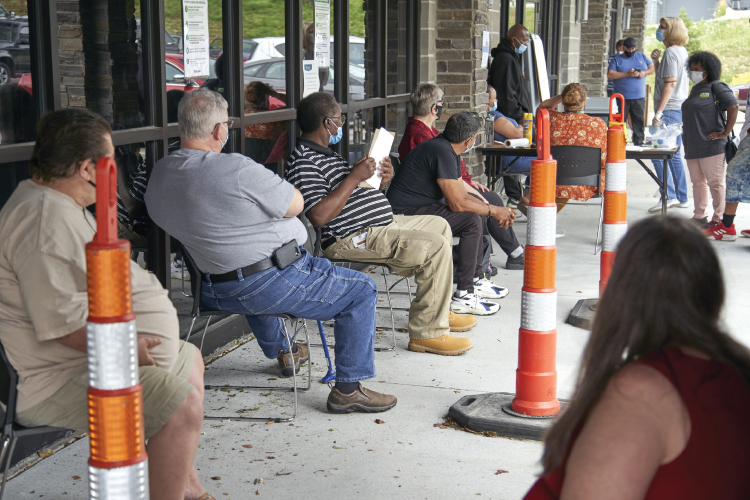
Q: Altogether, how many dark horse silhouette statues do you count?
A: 0